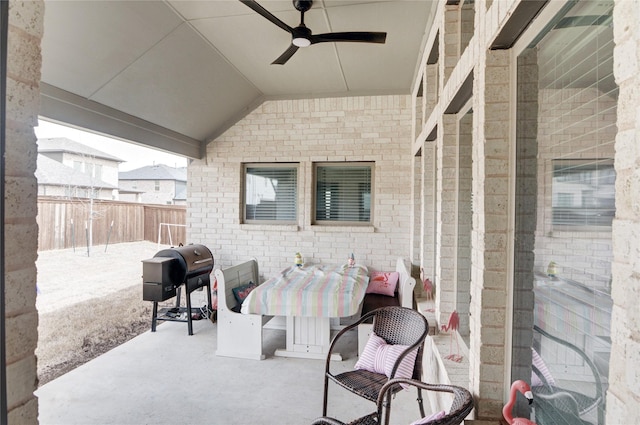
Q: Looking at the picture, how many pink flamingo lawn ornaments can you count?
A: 3